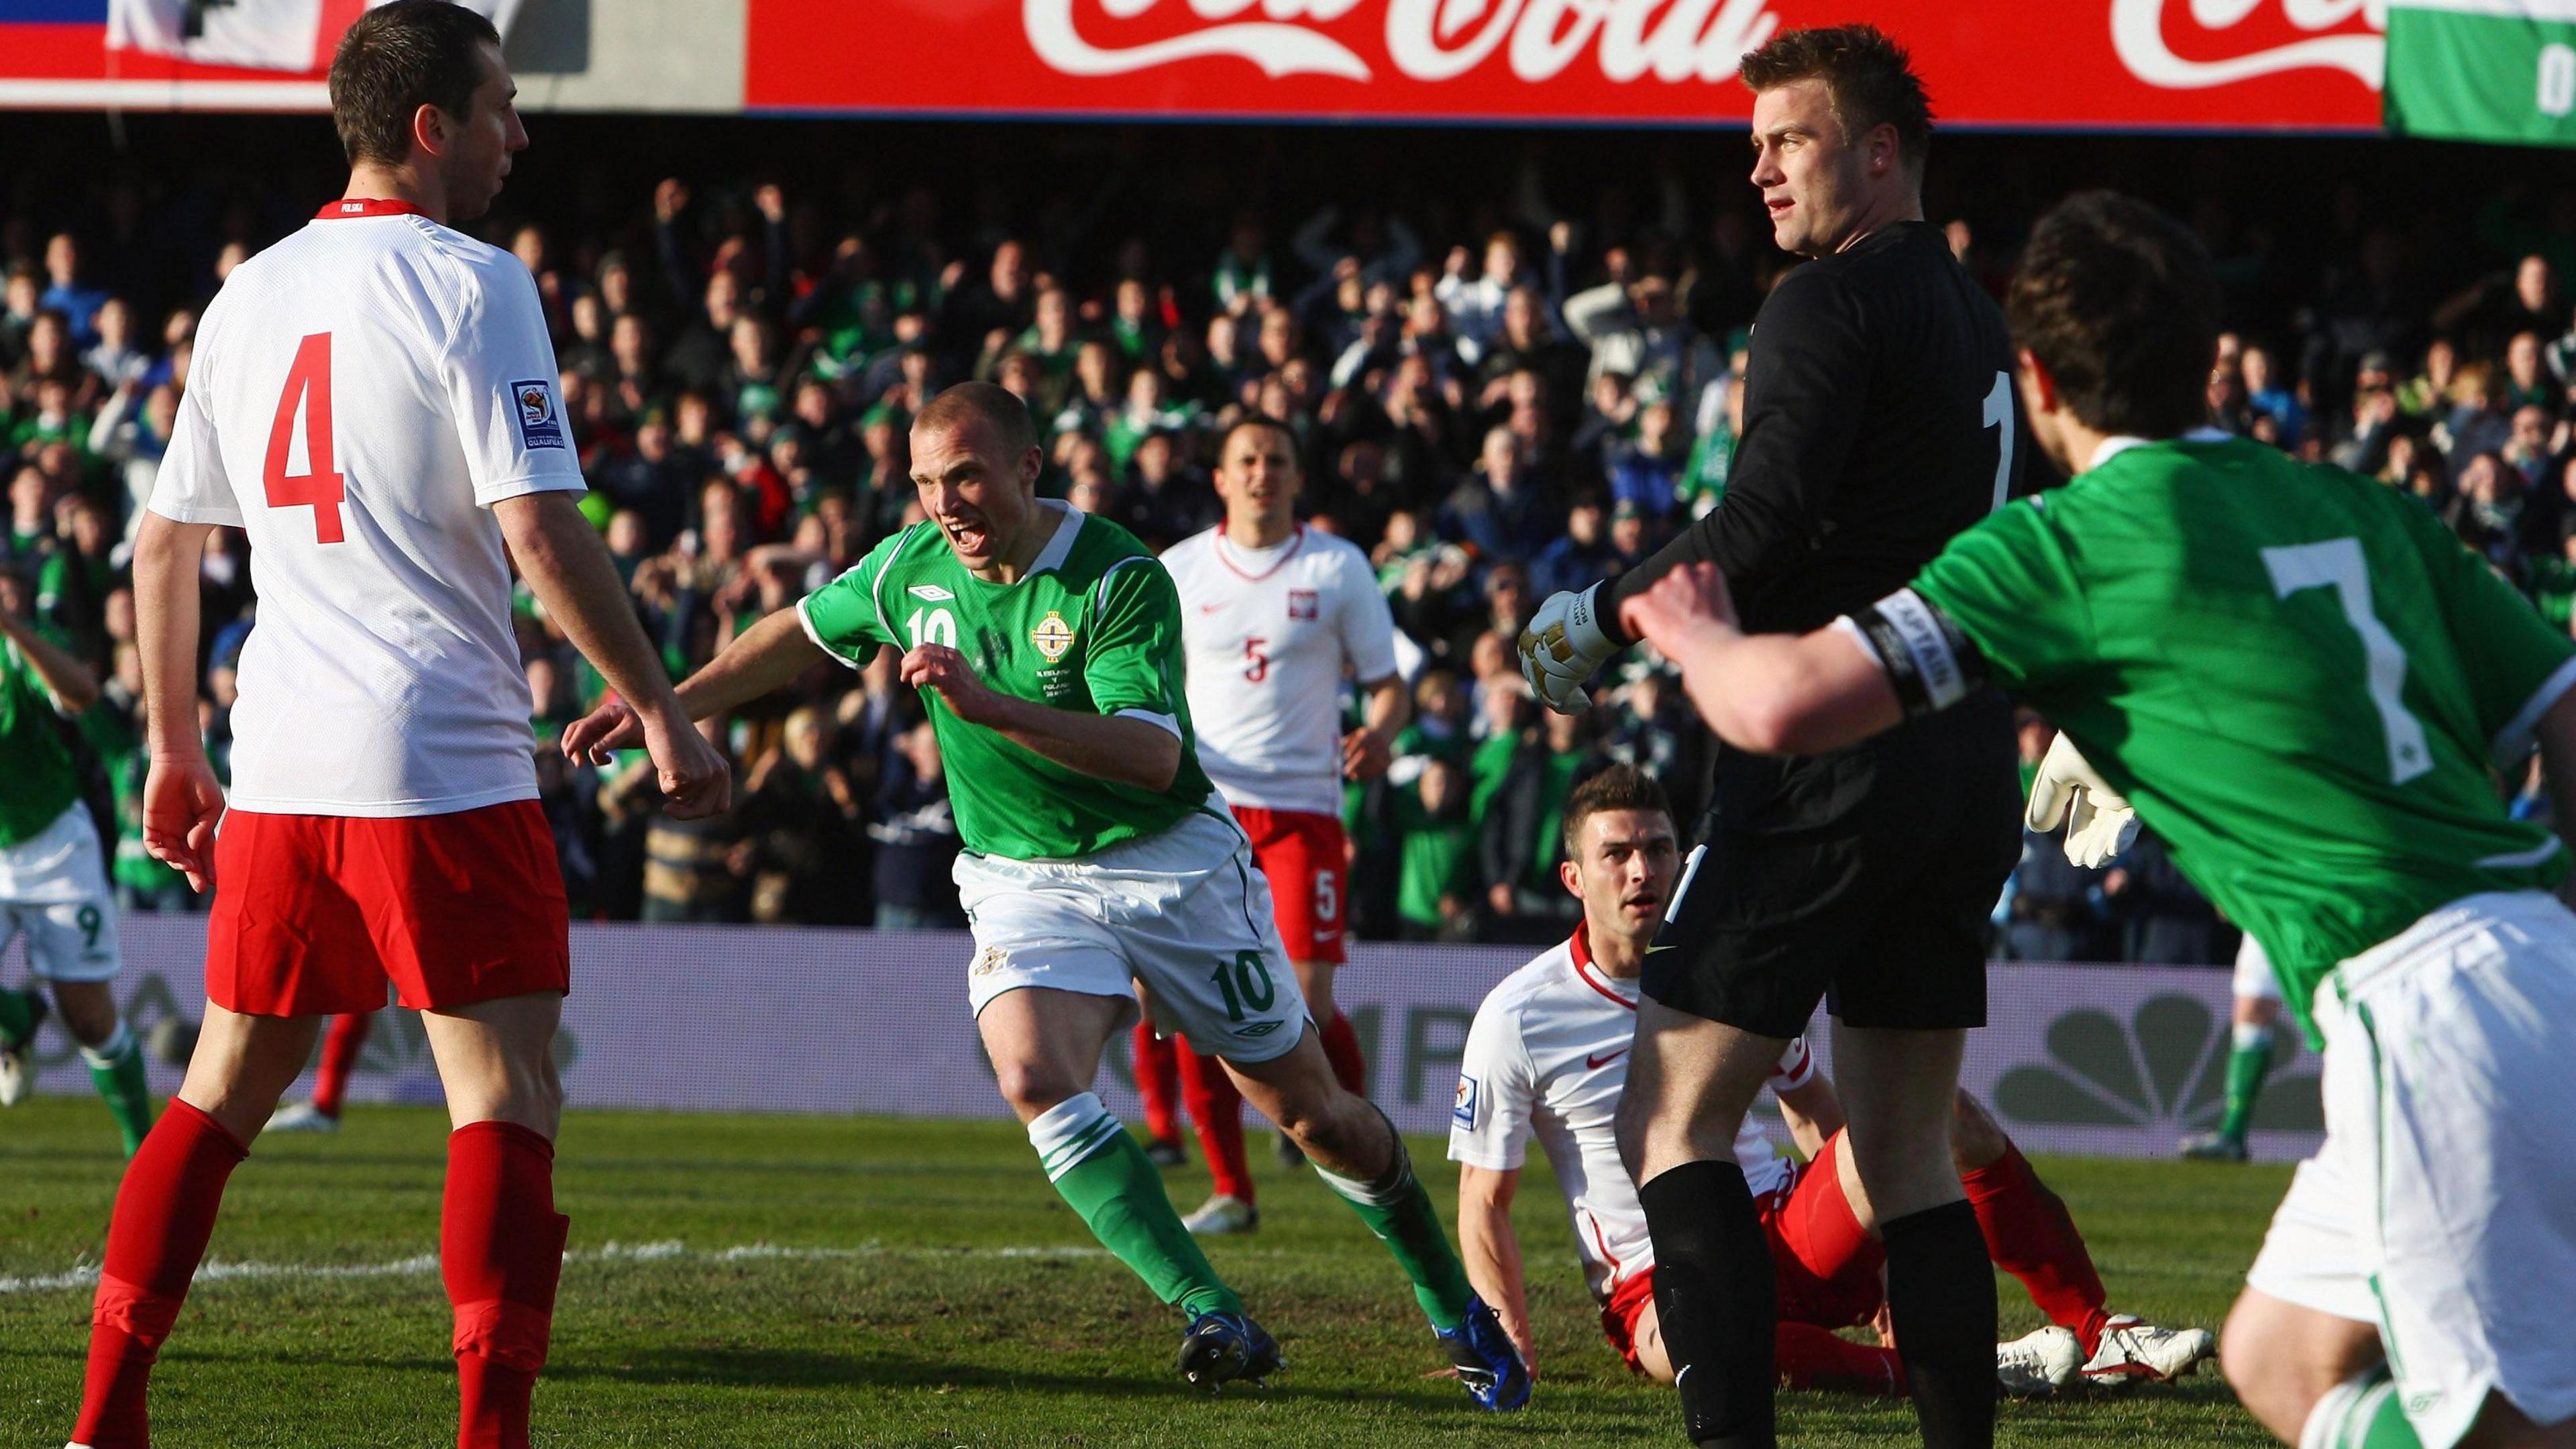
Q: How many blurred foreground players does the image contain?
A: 1